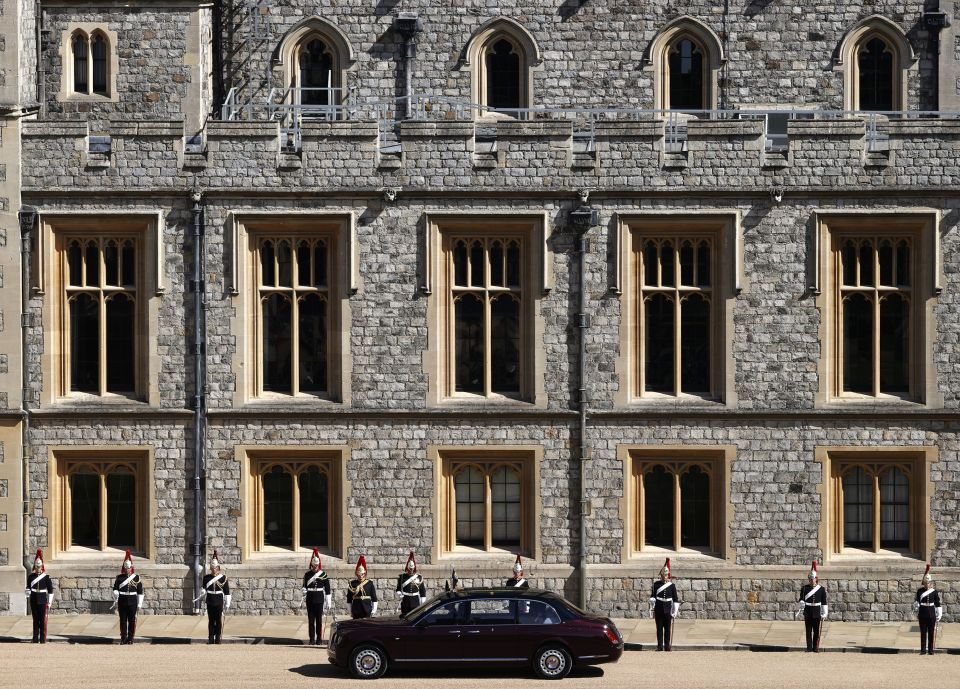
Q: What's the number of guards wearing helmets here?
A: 10